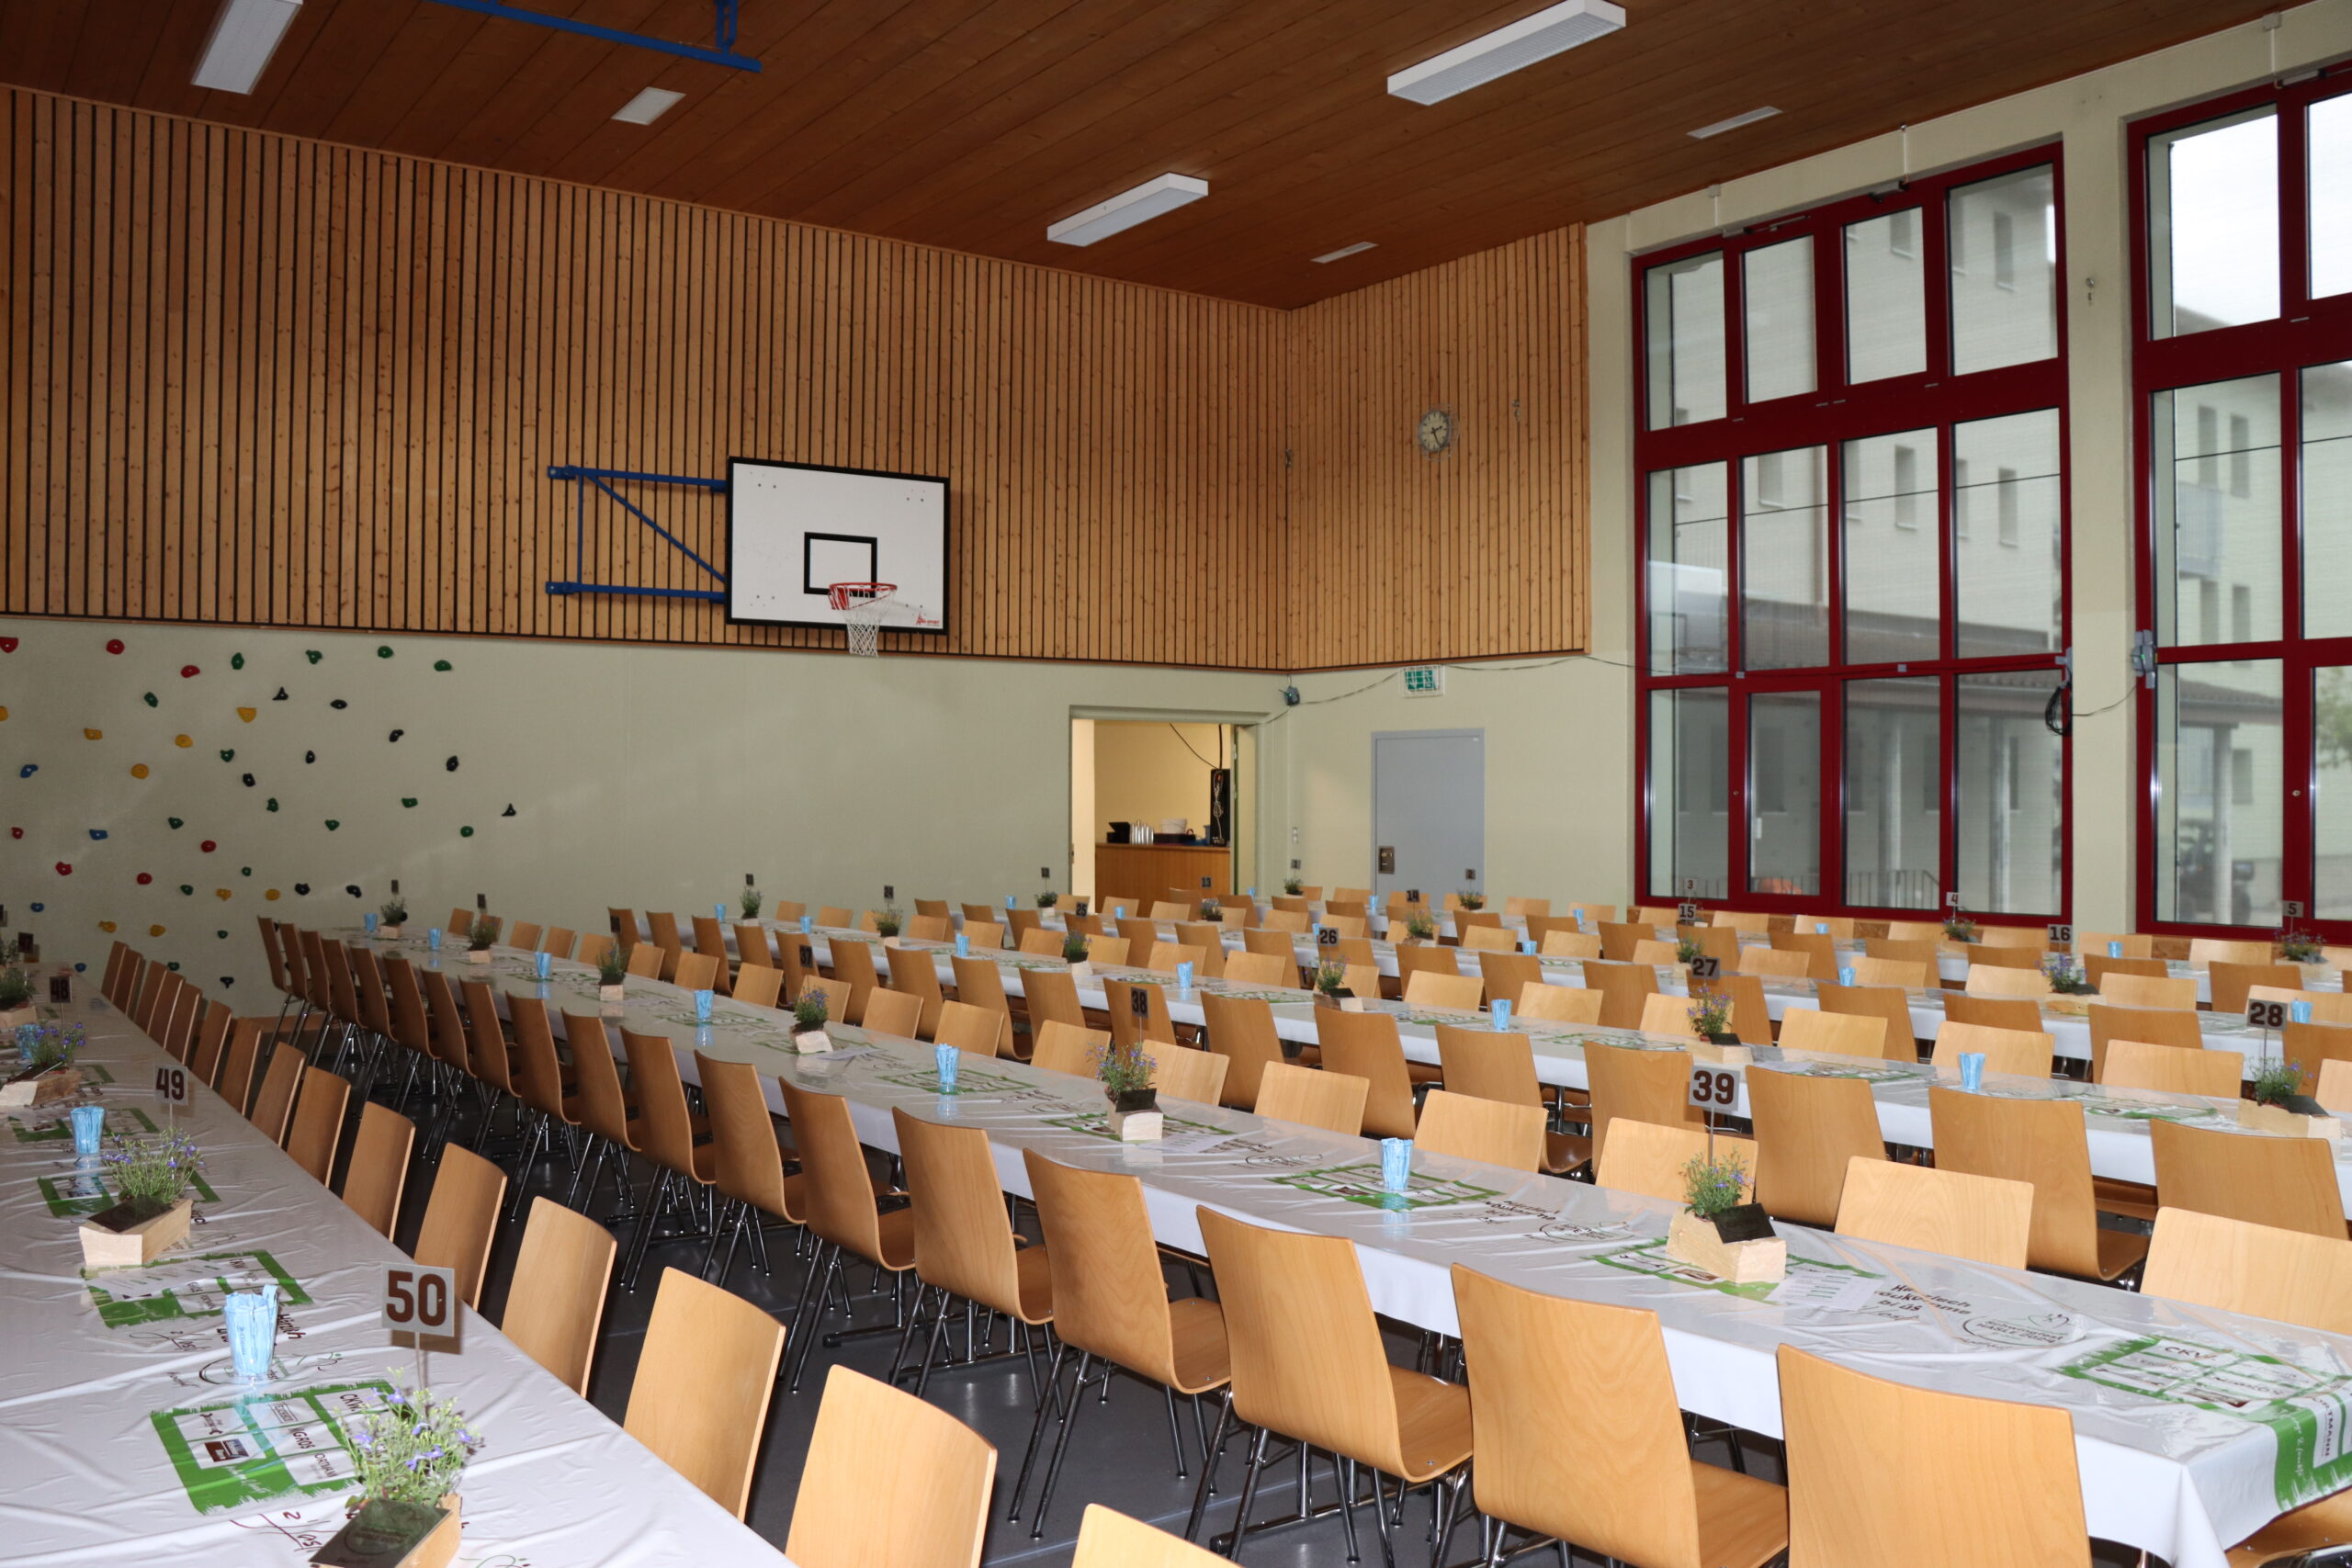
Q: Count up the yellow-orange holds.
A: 9